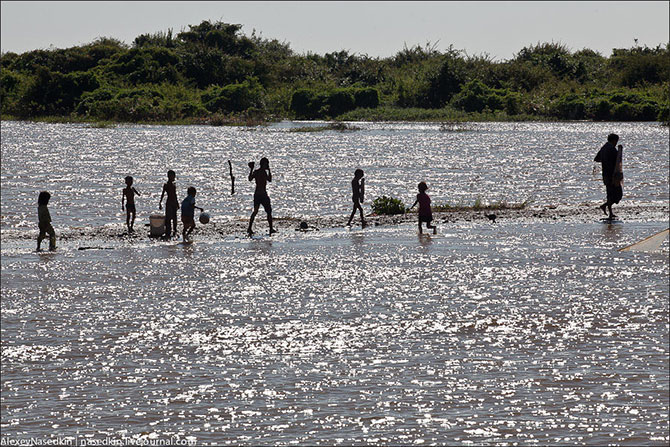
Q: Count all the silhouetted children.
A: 7